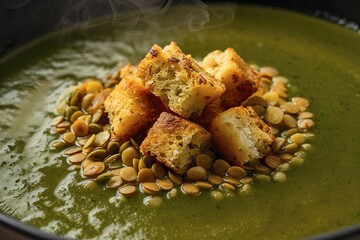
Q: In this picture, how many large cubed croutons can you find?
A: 5